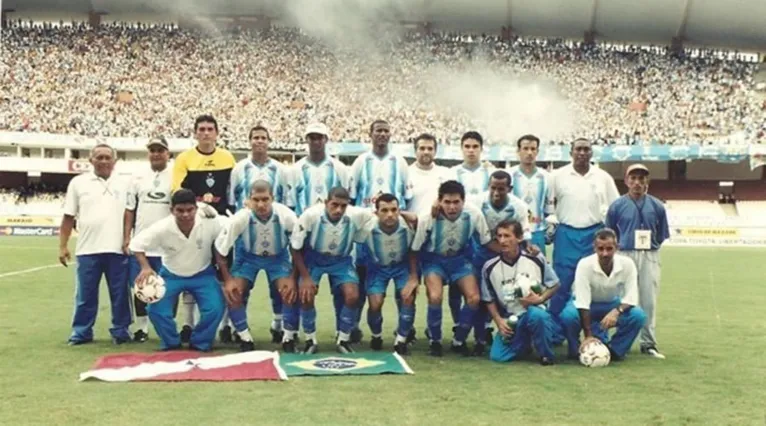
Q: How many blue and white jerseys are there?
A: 10